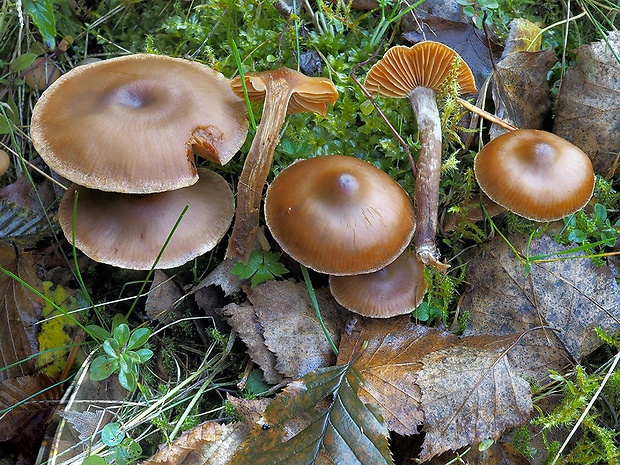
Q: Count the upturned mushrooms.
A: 2